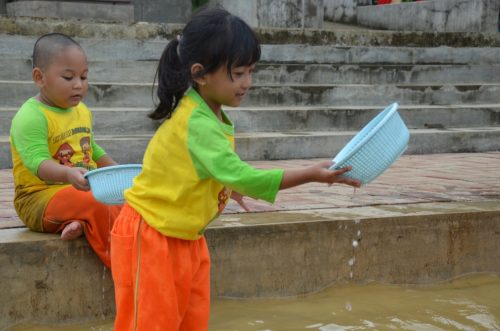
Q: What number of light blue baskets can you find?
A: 2